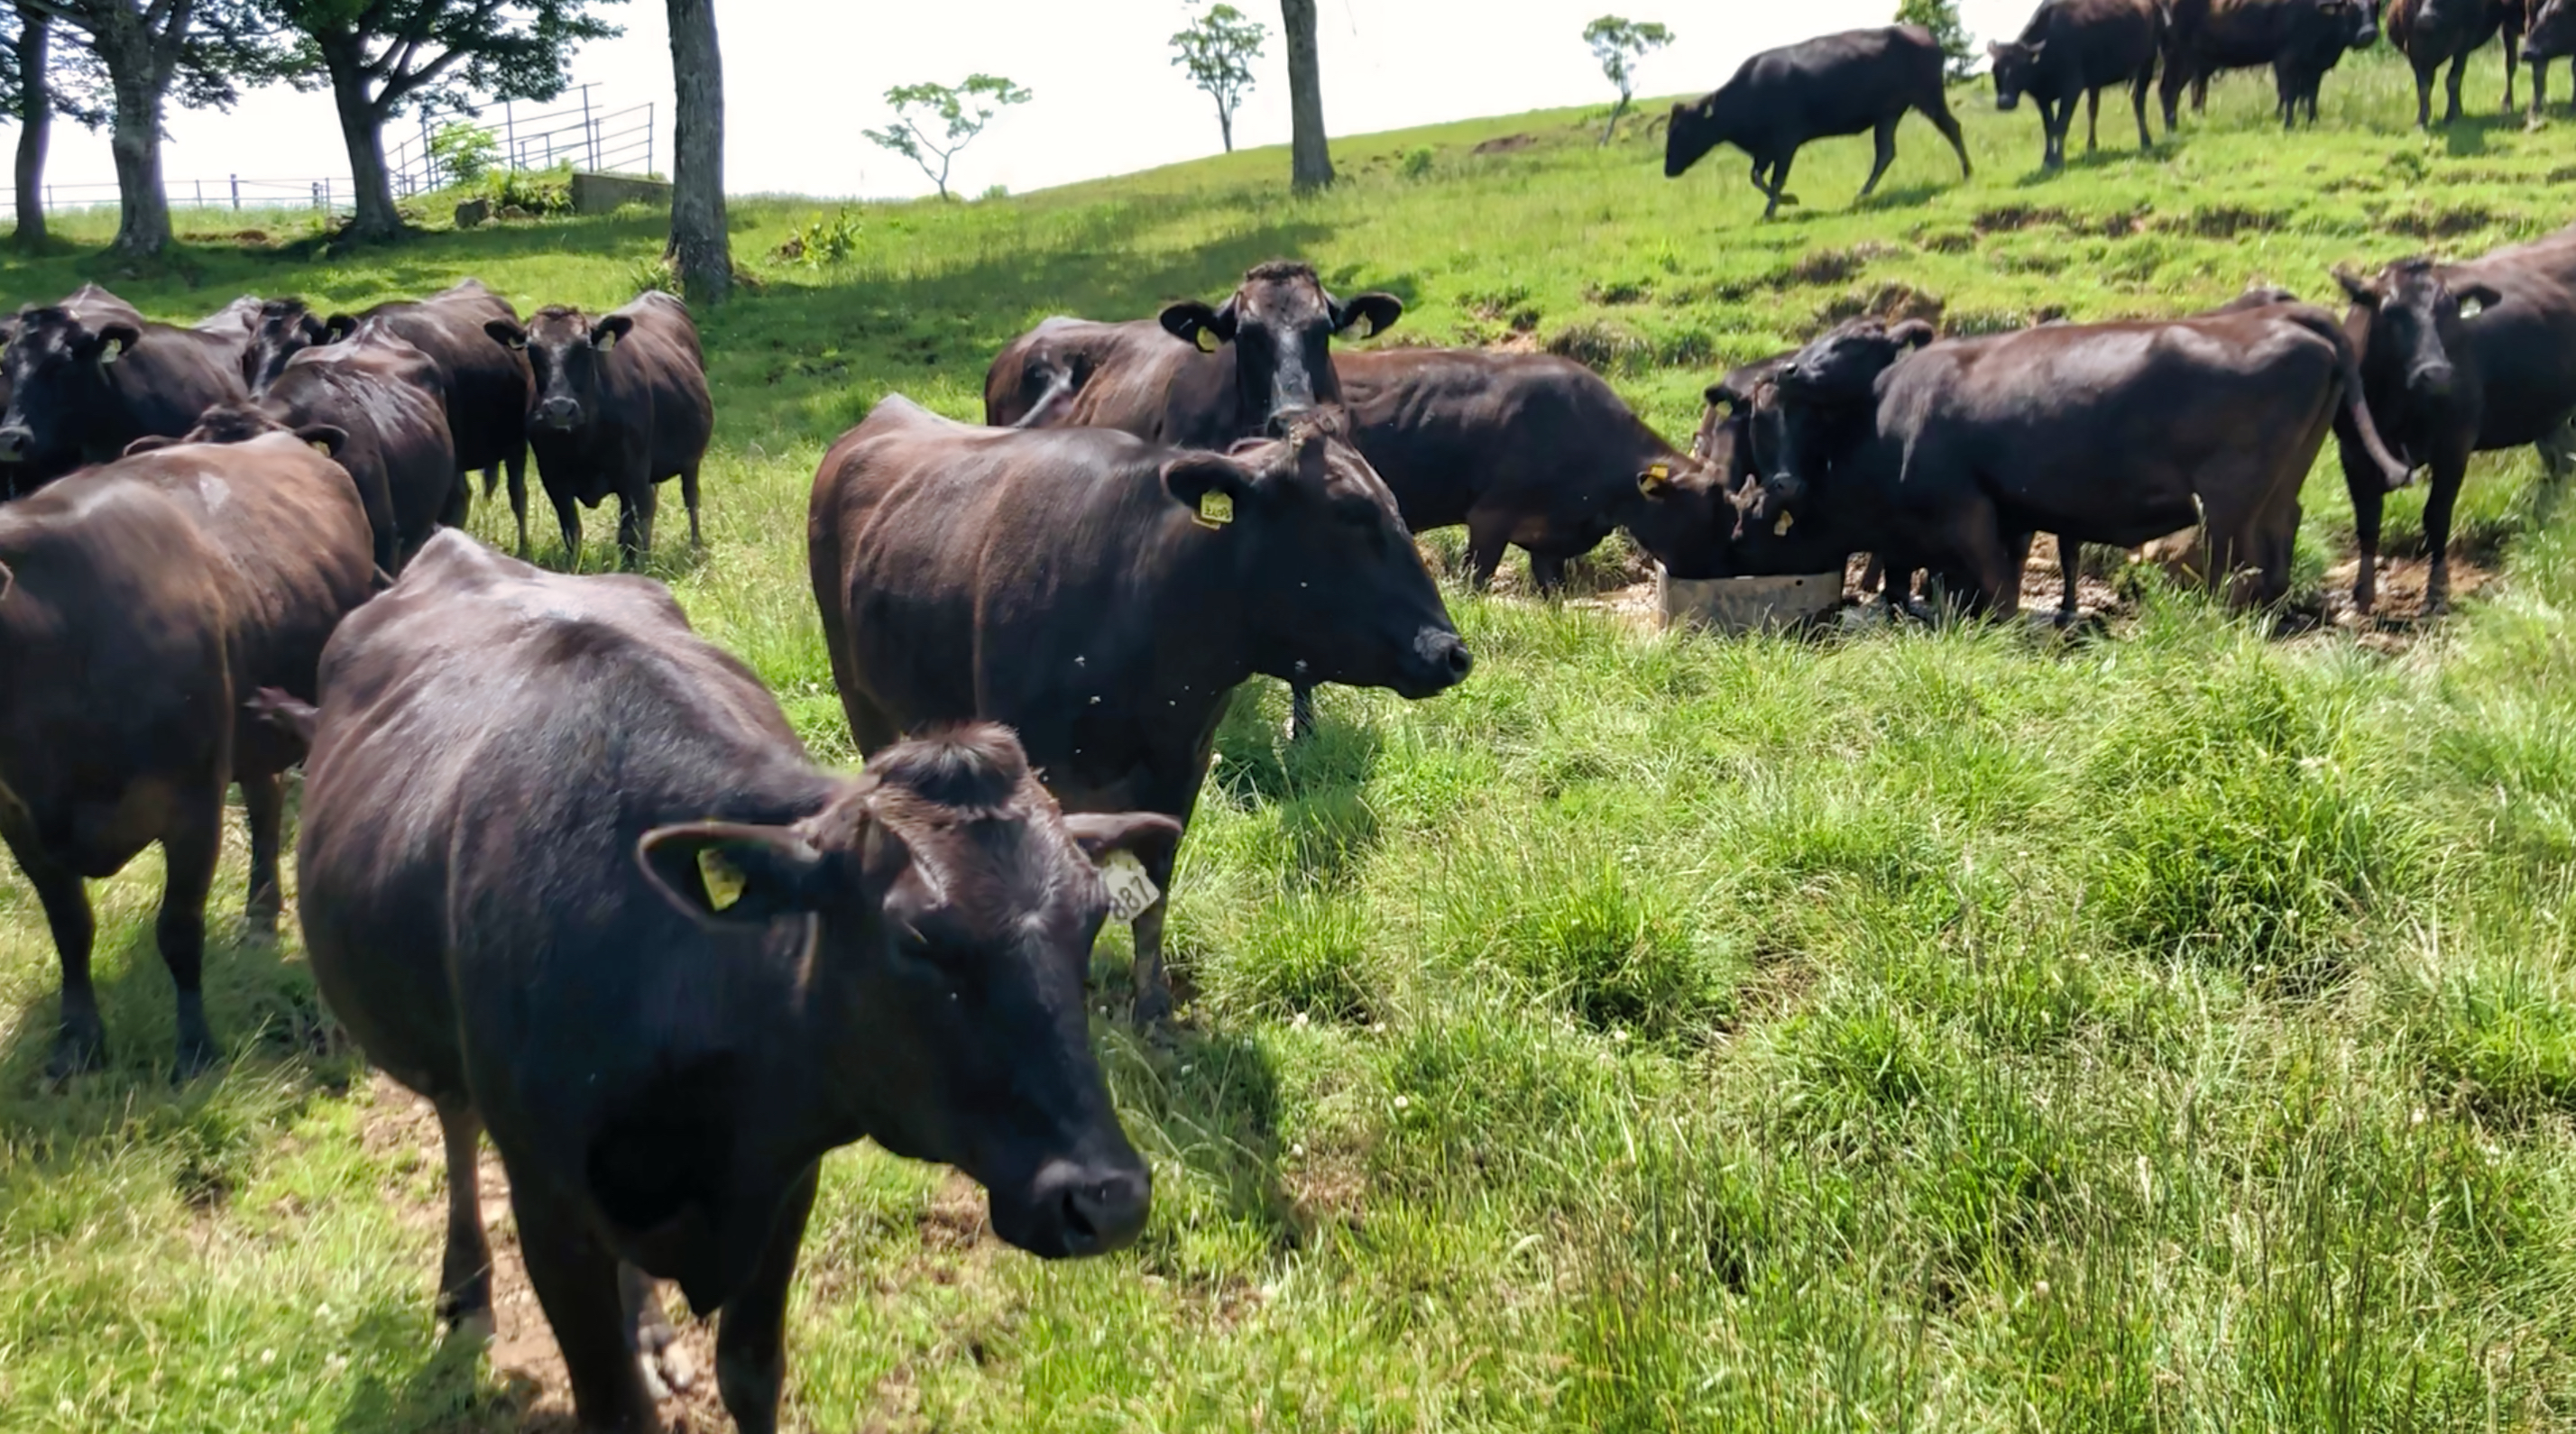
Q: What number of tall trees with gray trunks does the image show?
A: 5